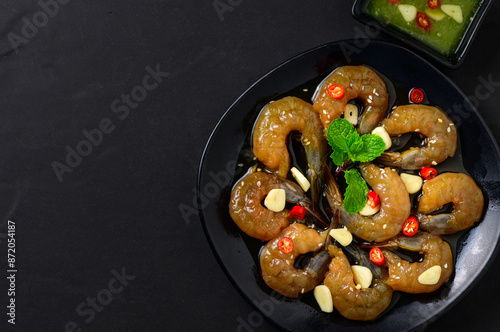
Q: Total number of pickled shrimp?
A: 9